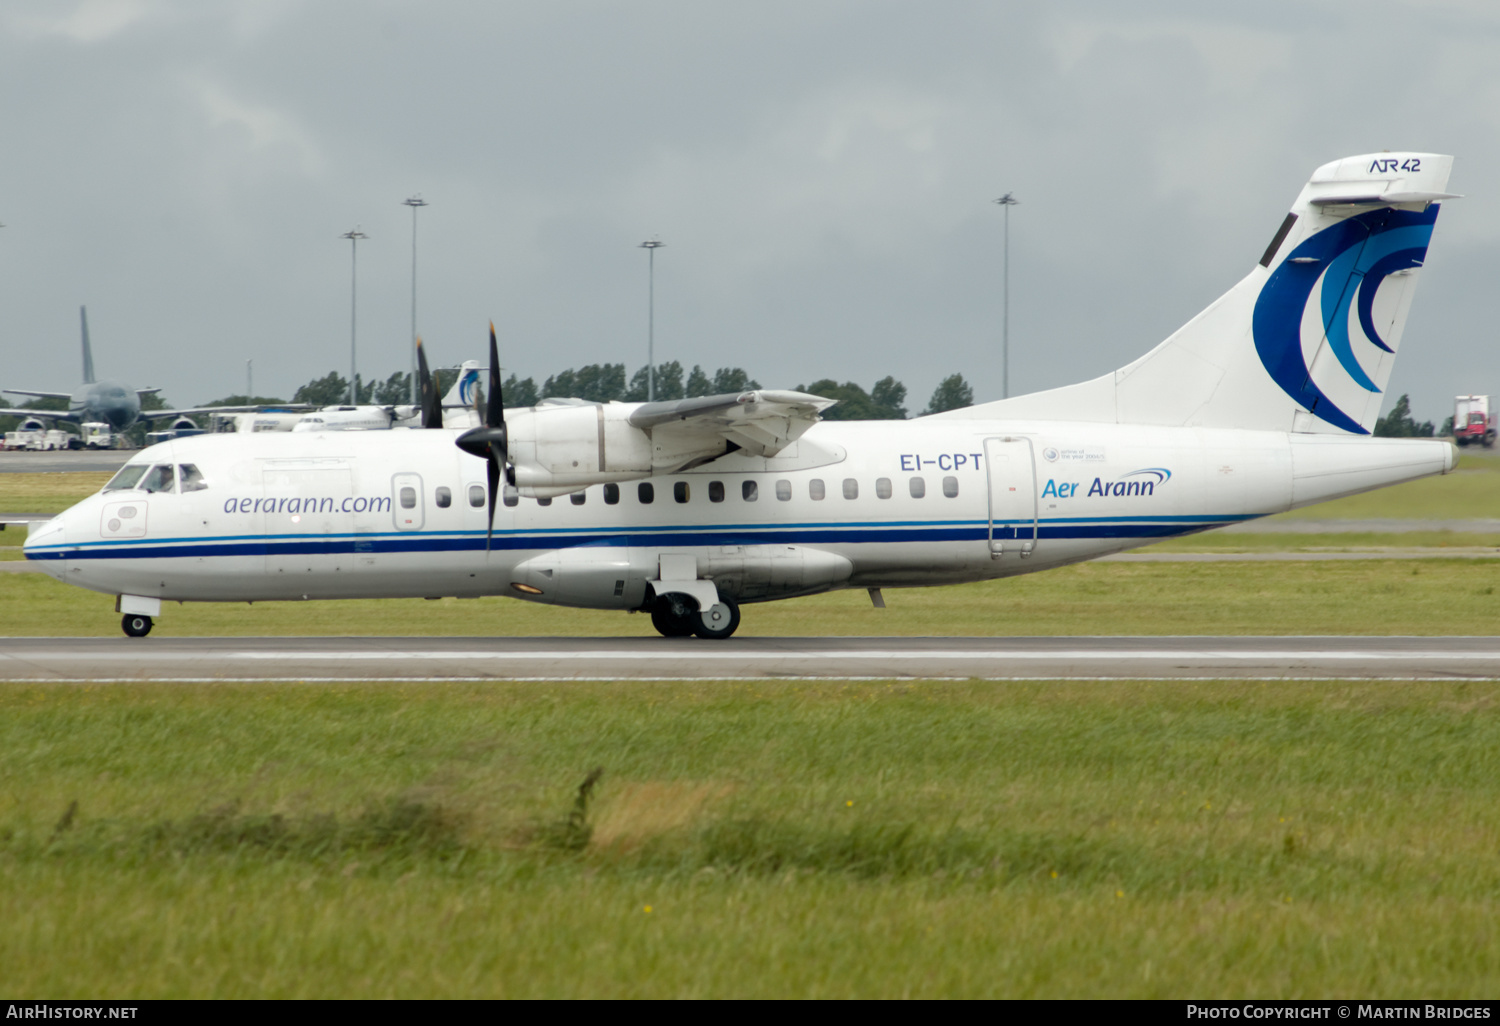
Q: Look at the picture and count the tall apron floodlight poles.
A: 4